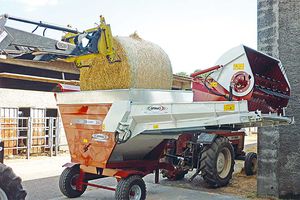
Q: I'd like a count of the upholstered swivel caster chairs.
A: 0